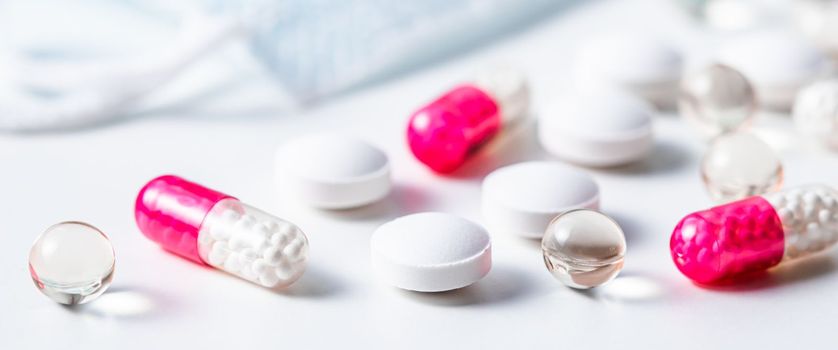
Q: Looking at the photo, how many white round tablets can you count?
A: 6